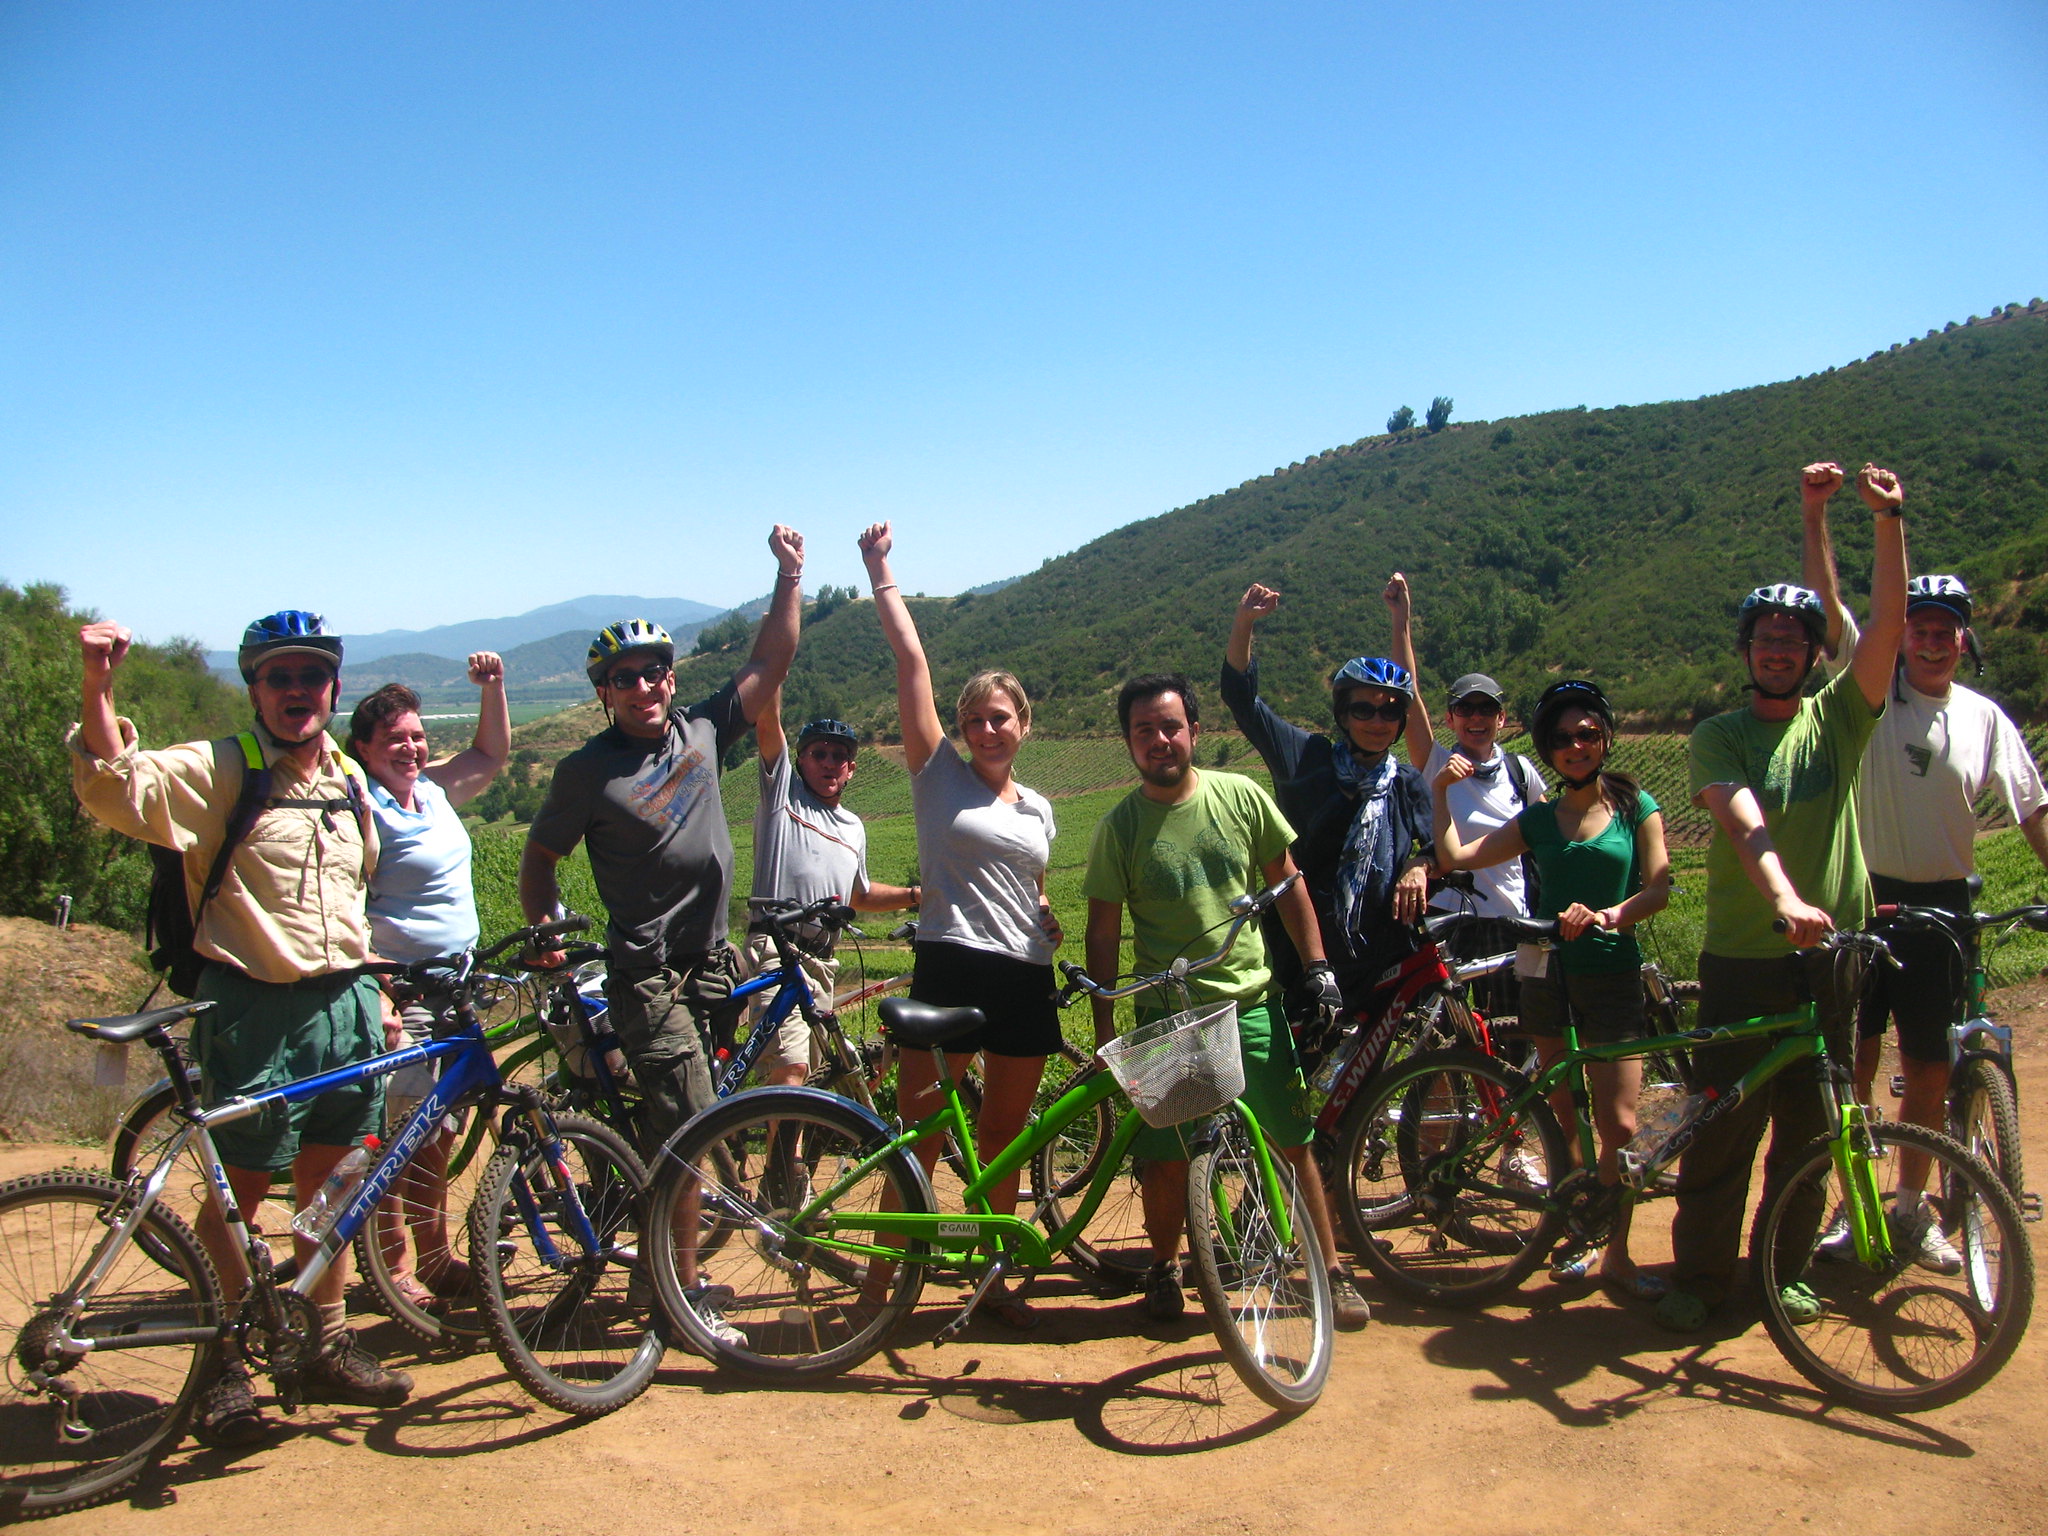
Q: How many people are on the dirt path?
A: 11